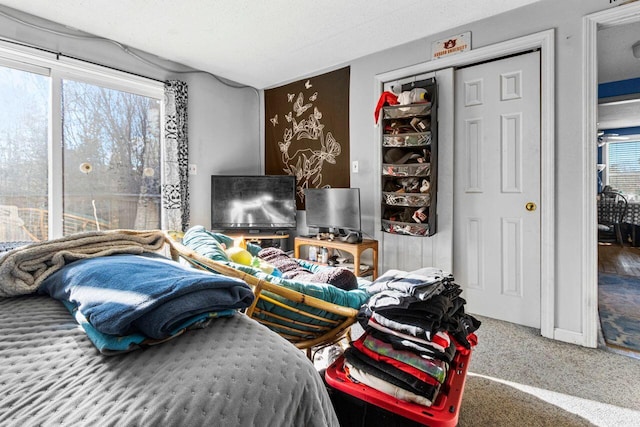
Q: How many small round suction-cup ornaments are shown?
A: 2